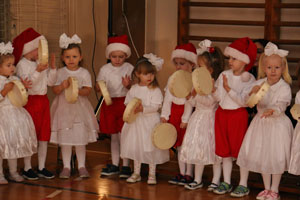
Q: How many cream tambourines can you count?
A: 10